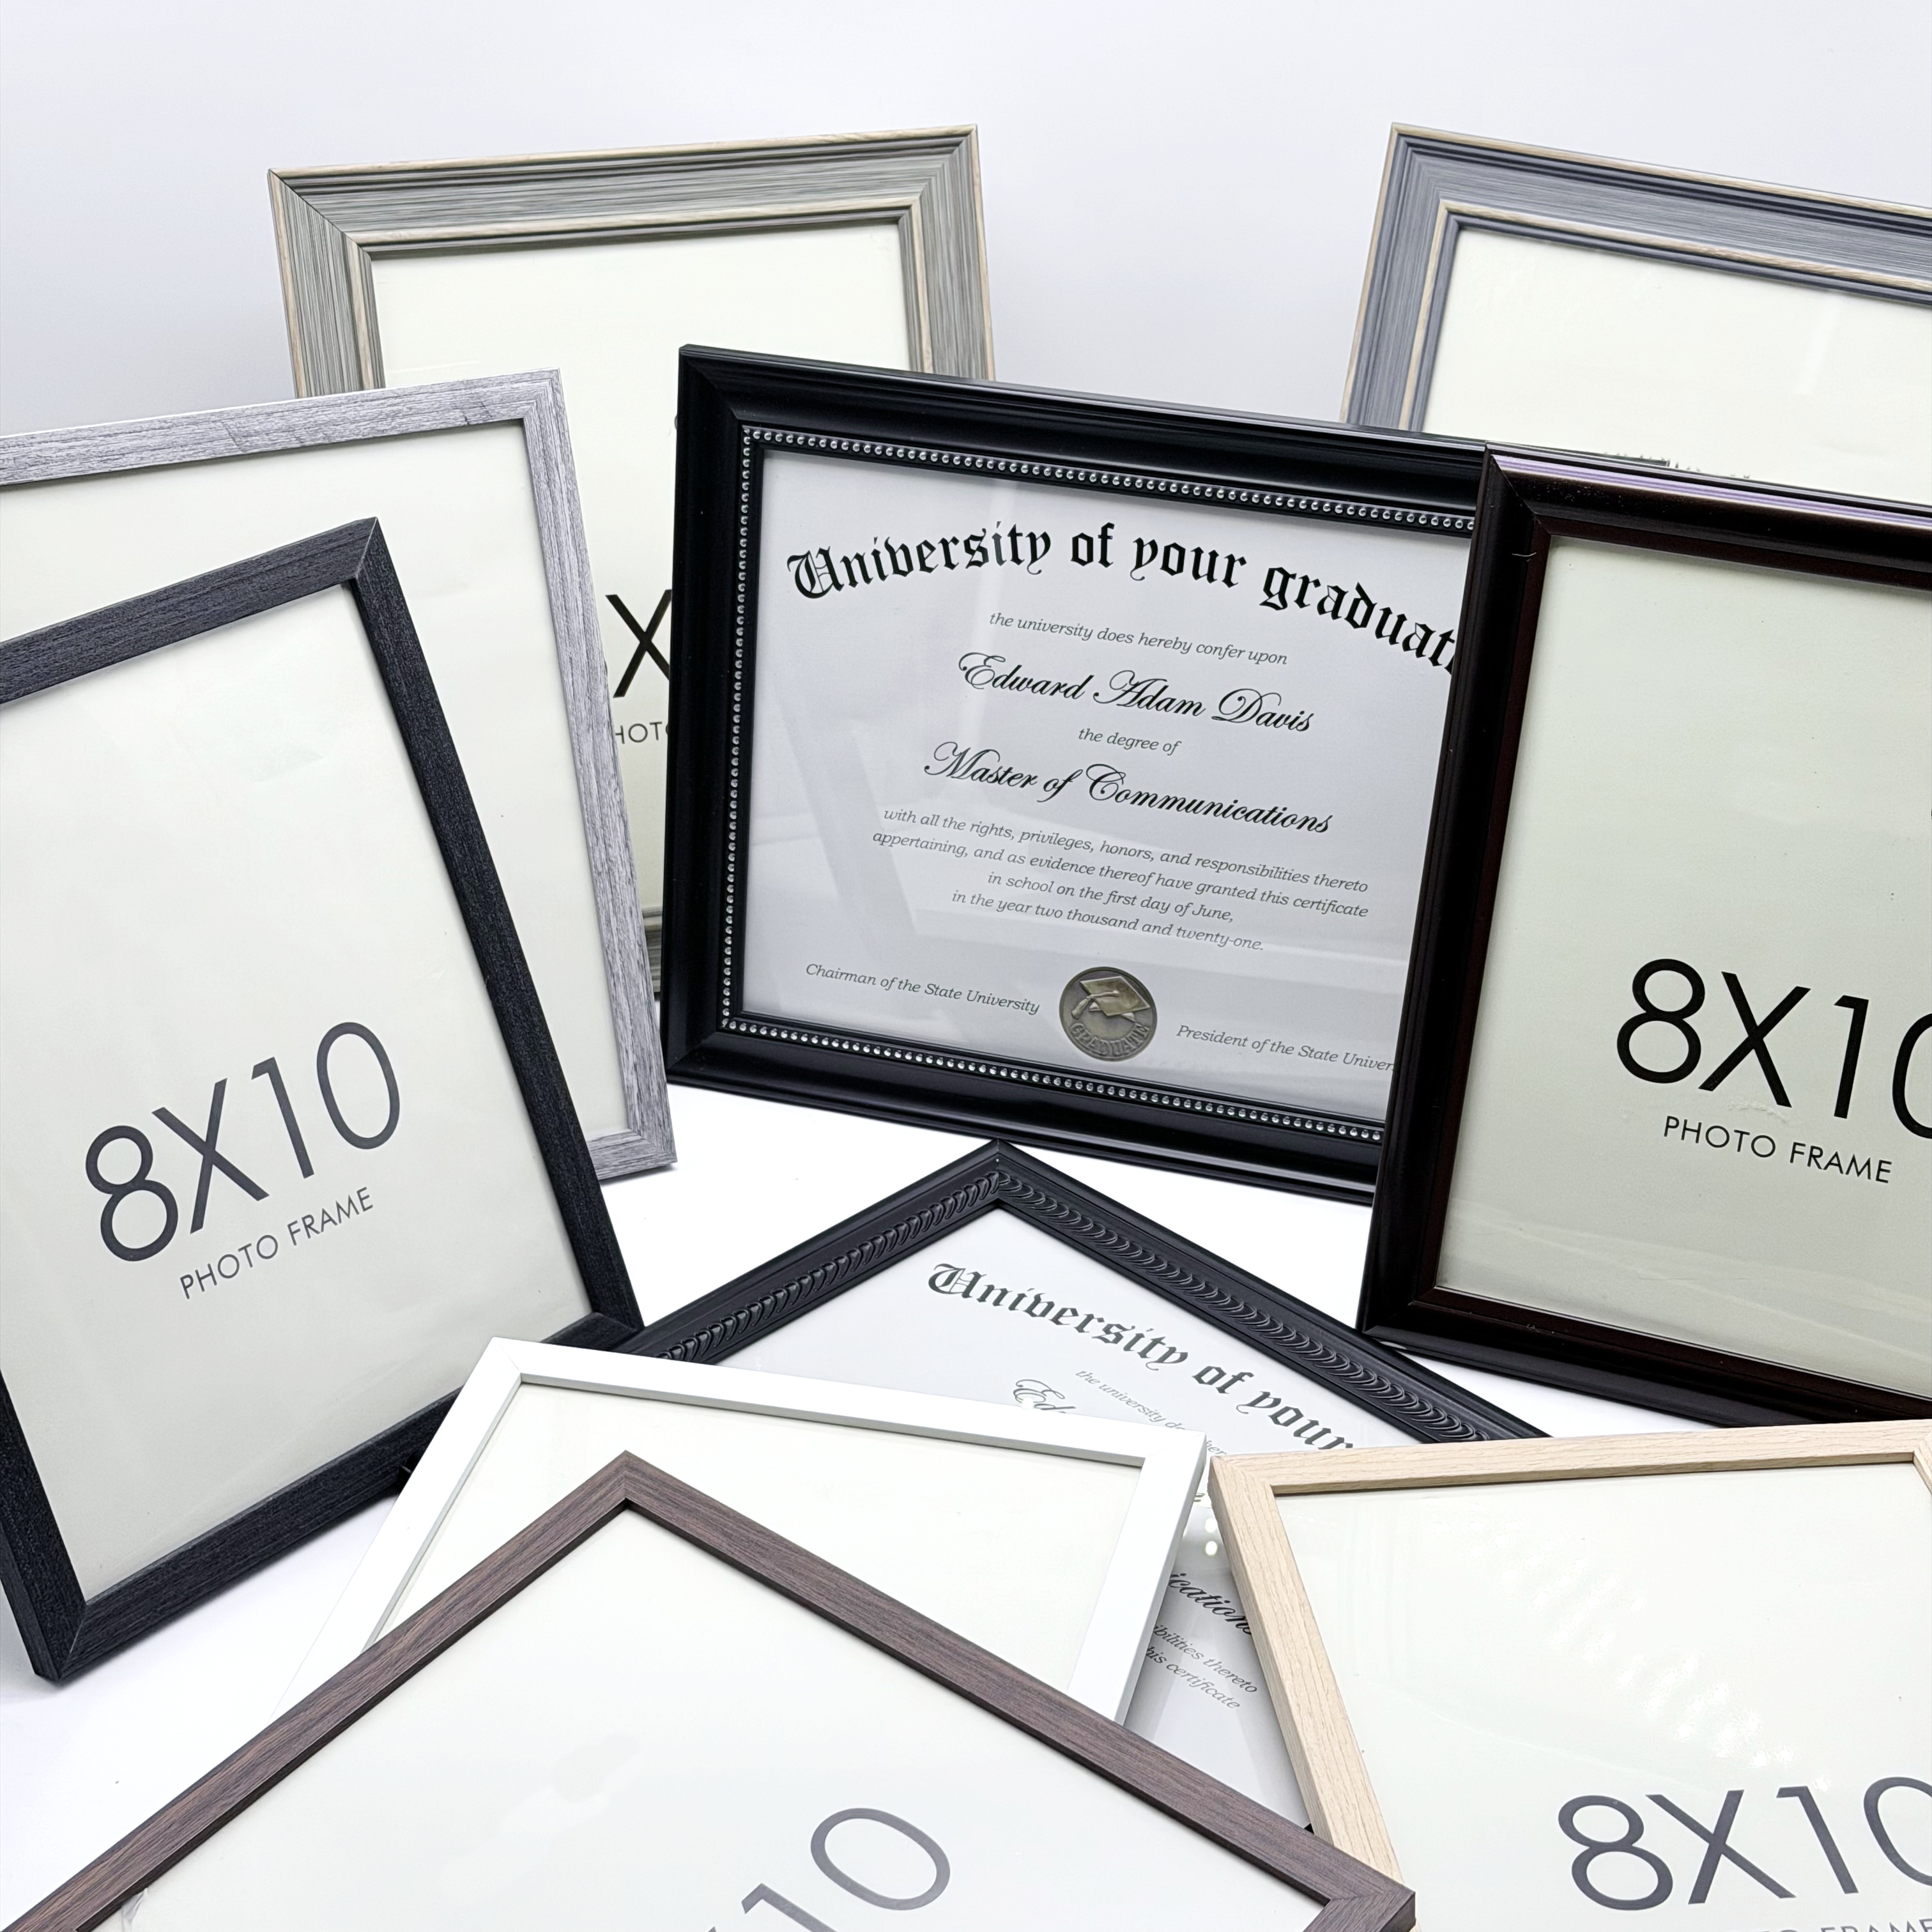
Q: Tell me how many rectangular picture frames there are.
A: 10